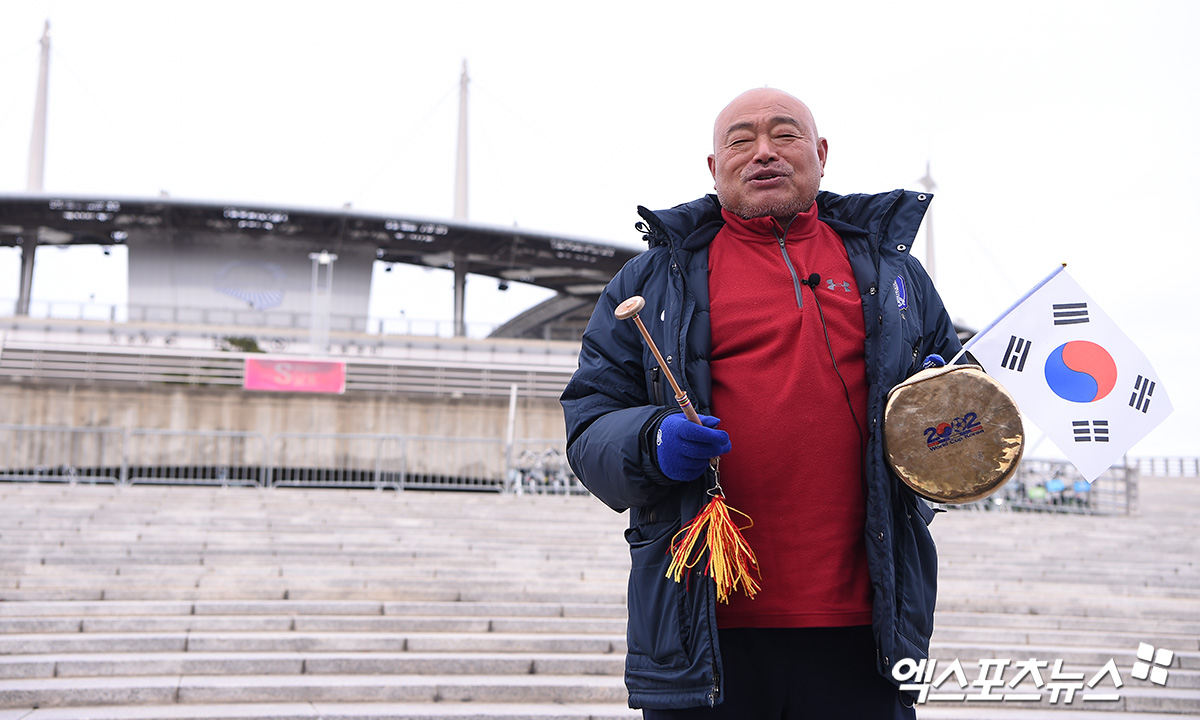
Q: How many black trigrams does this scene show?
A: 4